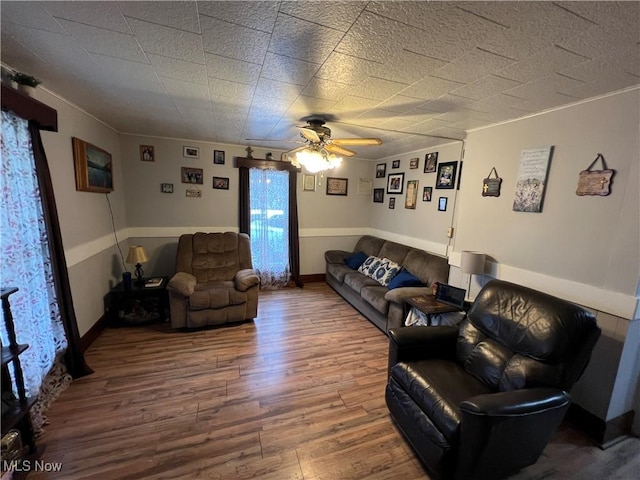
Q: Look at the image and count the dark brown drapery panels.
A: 3